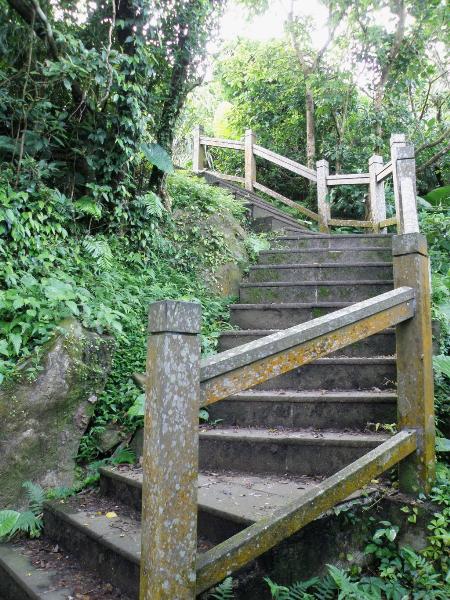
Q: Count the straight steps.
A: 9